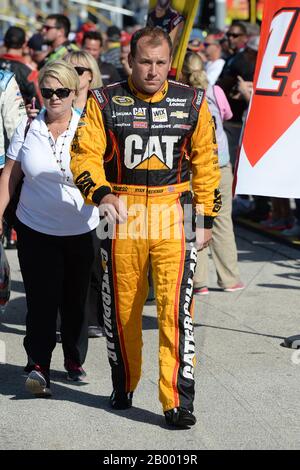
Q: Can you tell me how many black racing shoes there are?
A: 2